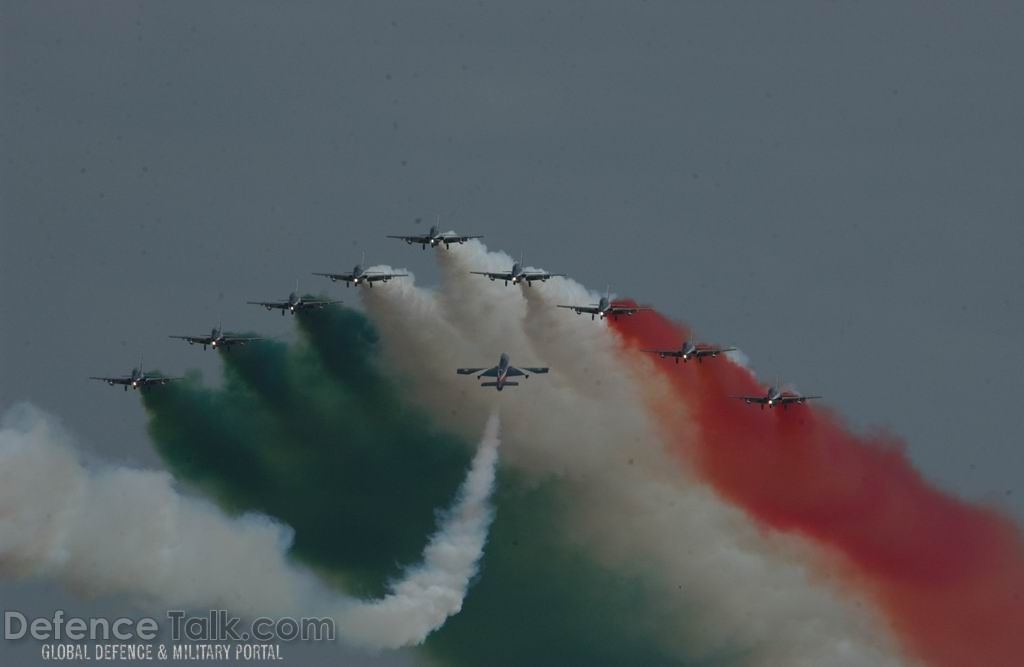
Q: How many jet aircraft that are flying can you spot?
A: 10